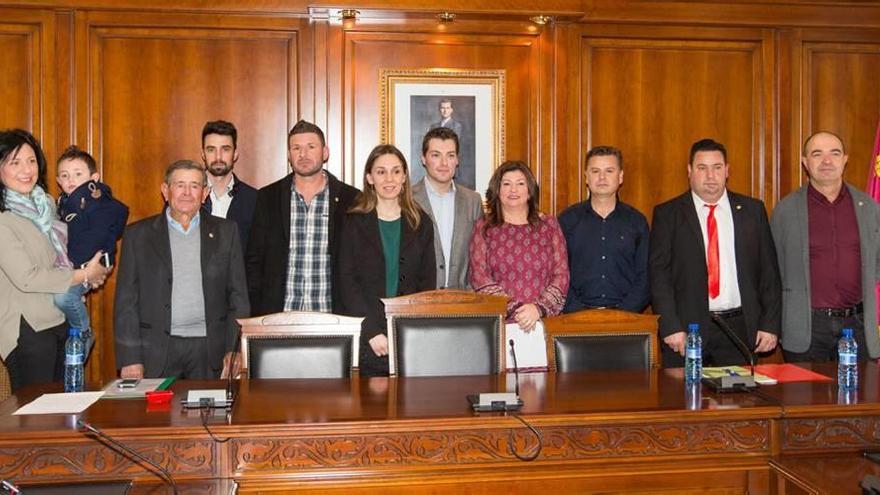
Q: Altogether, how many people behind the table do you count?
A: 11